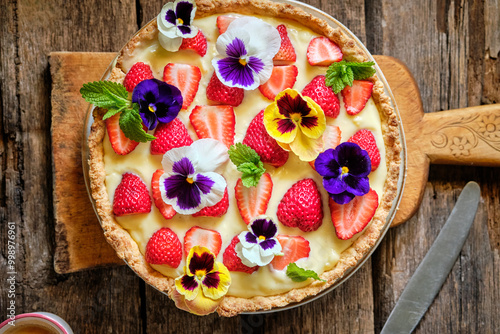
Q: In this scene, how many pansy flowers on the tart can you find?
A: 8